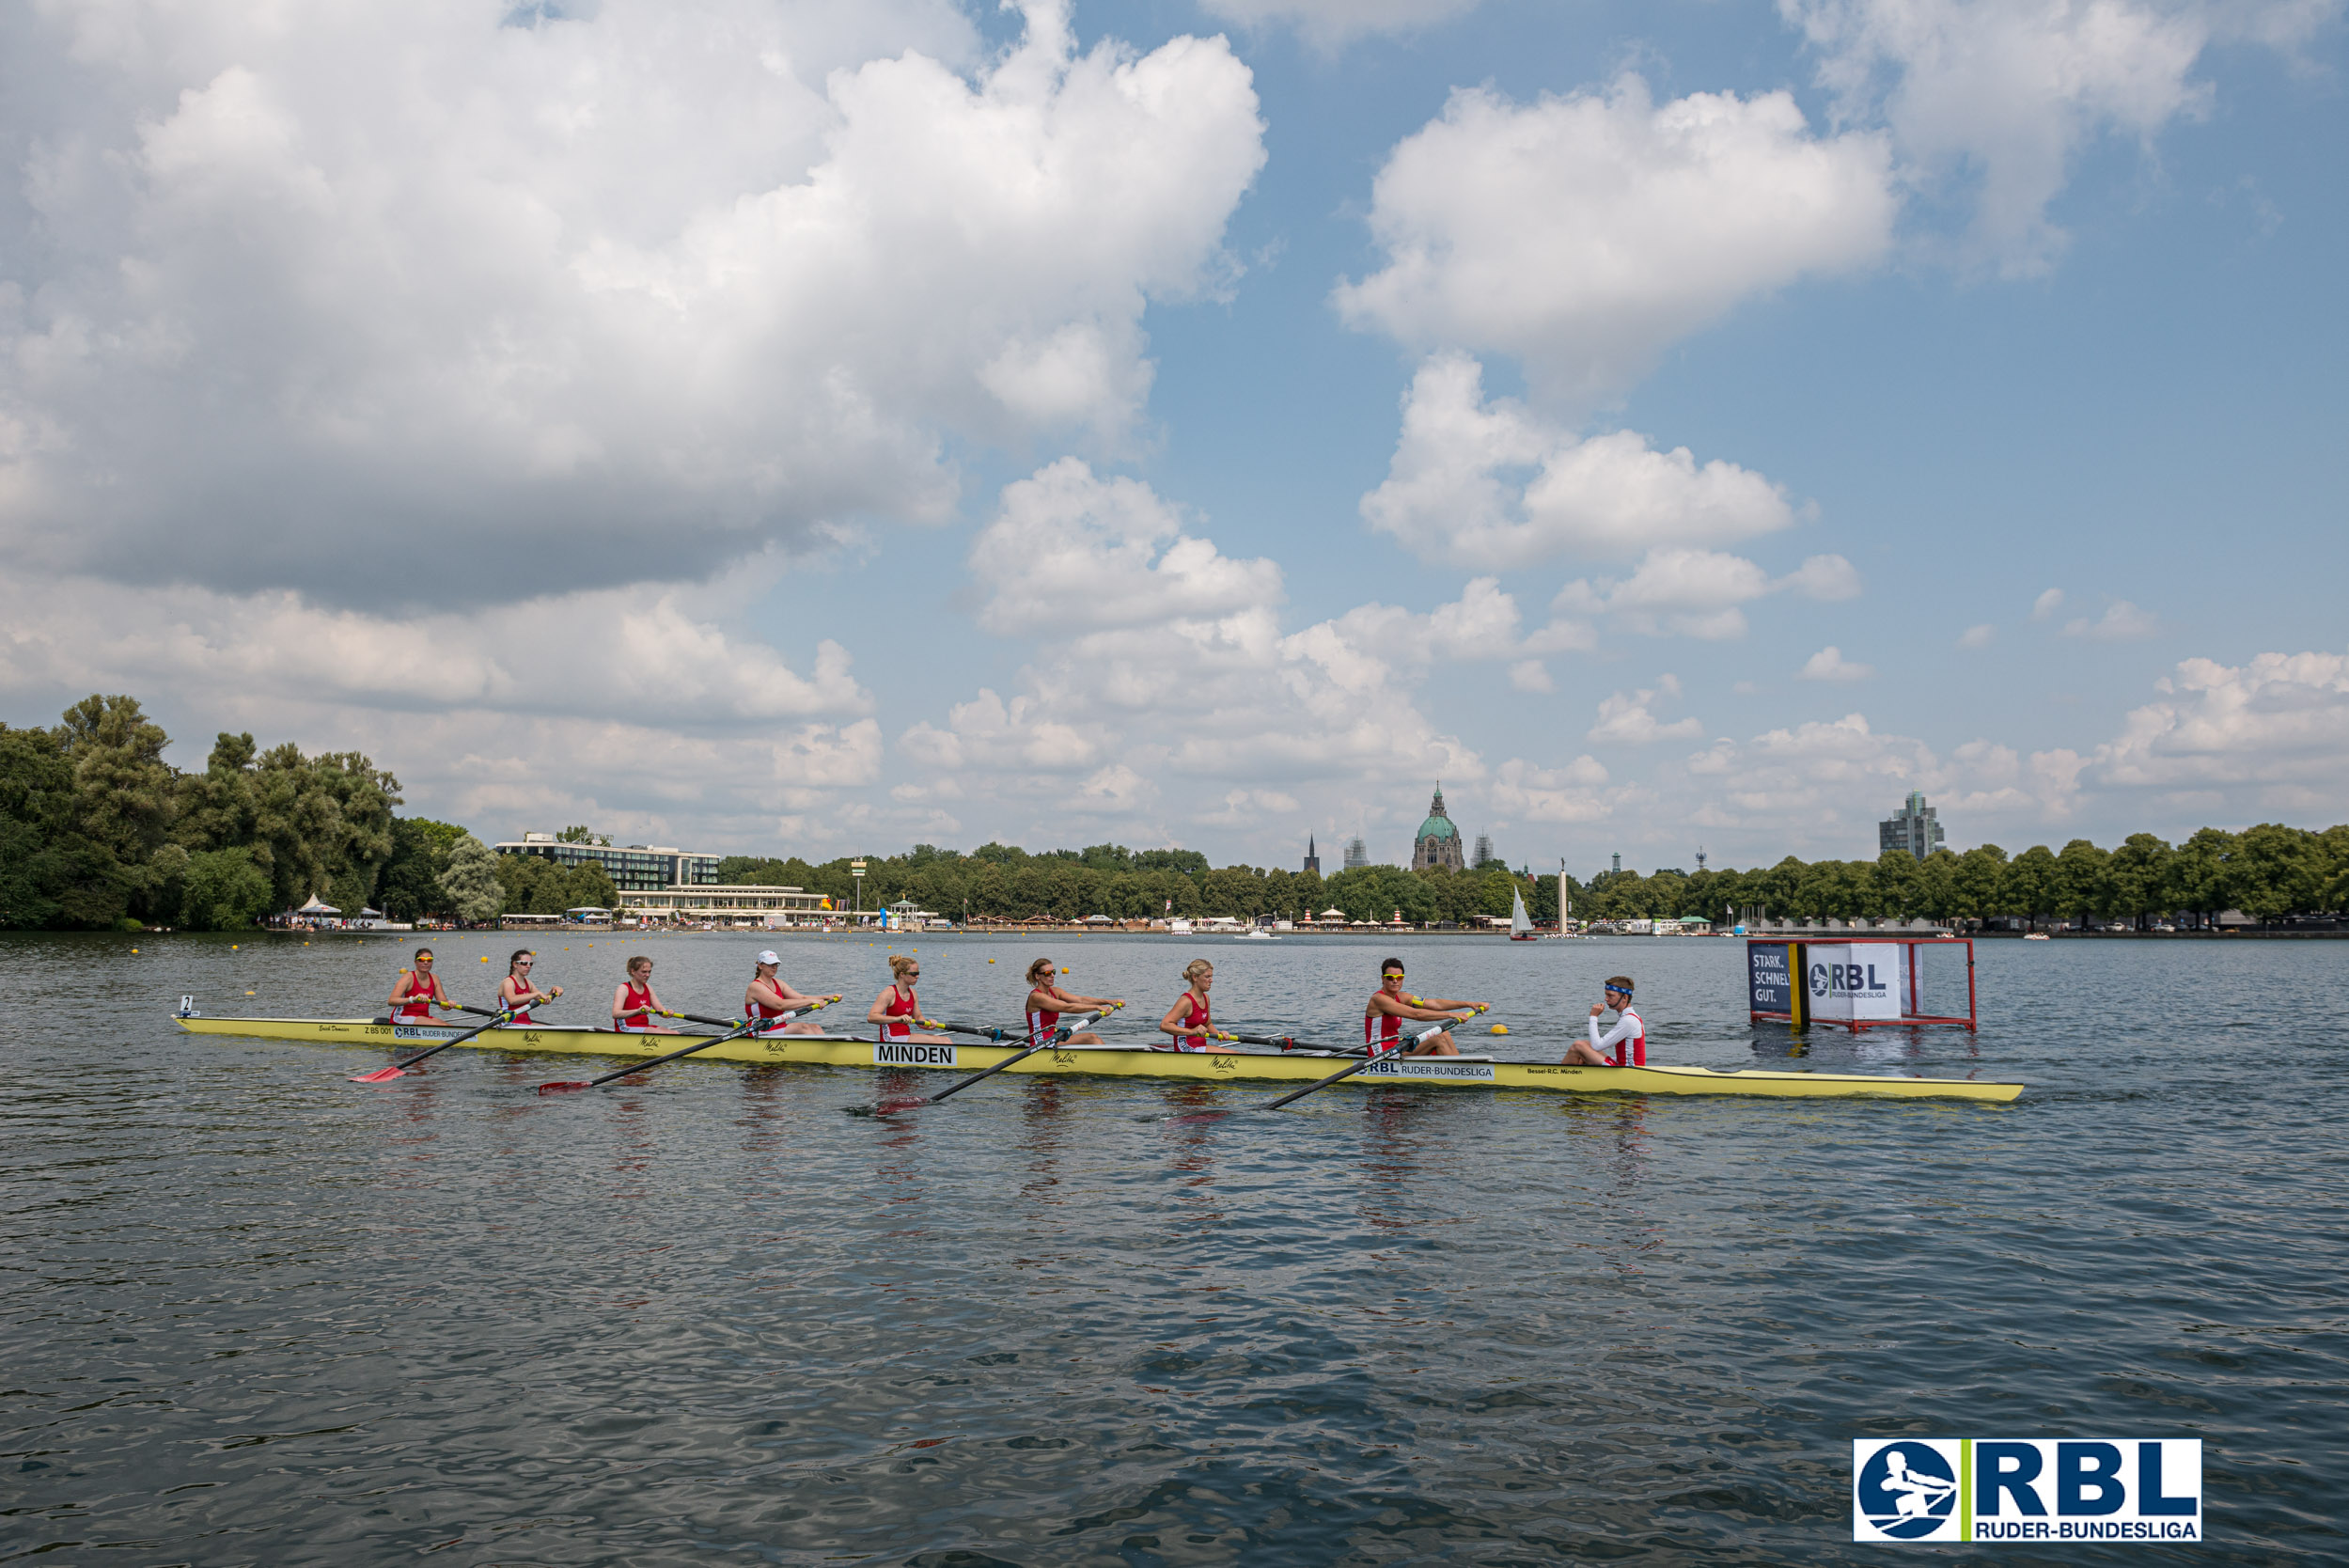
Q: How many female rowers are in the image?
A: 8